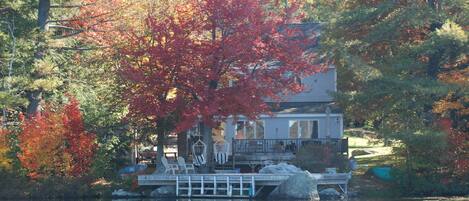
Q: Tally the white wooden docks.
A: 1